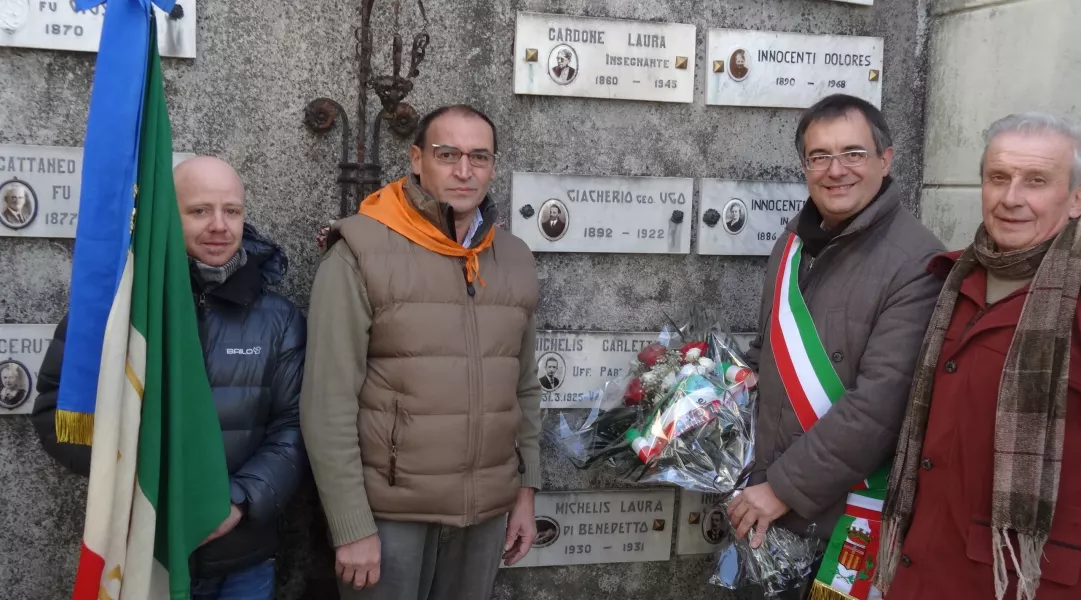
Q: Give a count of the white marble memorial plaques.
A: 11